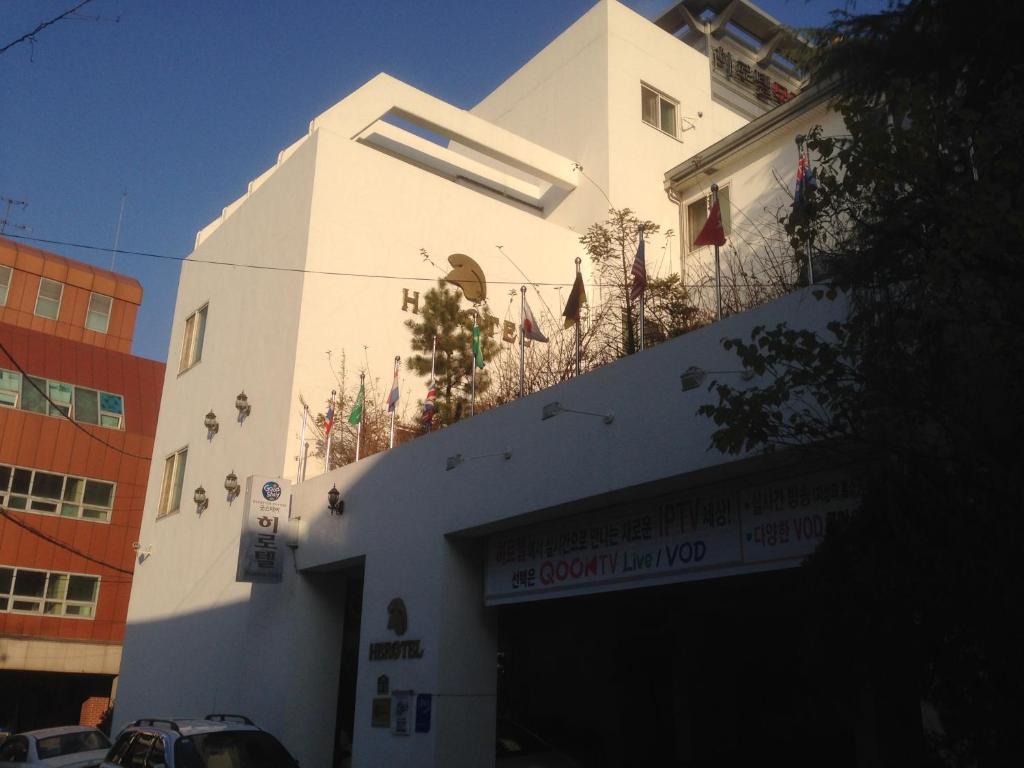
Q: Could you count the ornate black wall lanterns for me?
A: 5